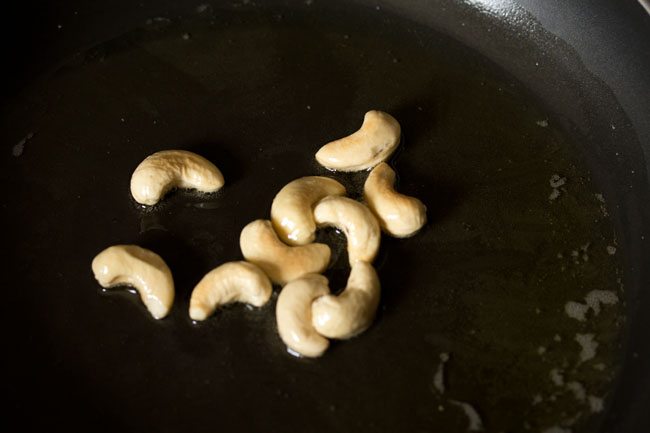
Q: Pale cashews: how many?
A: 10